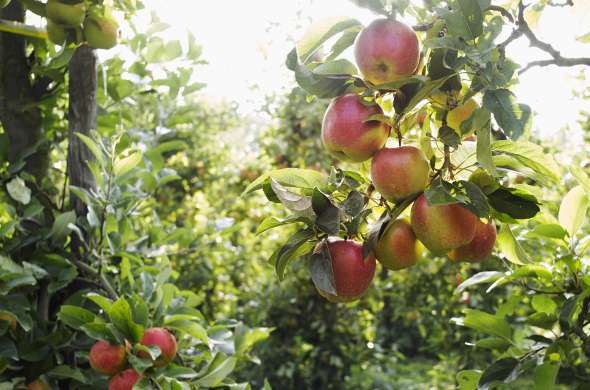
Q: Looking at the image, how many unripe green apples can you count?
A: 3